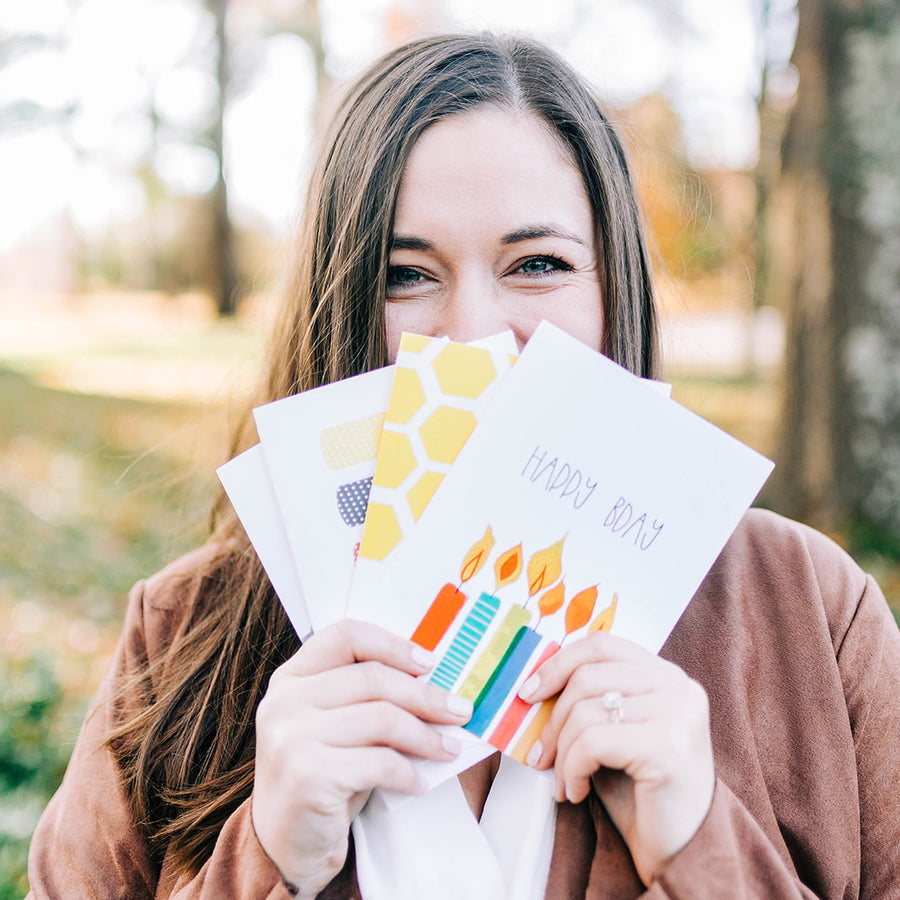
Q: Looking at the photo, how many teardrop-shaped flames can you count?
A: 6